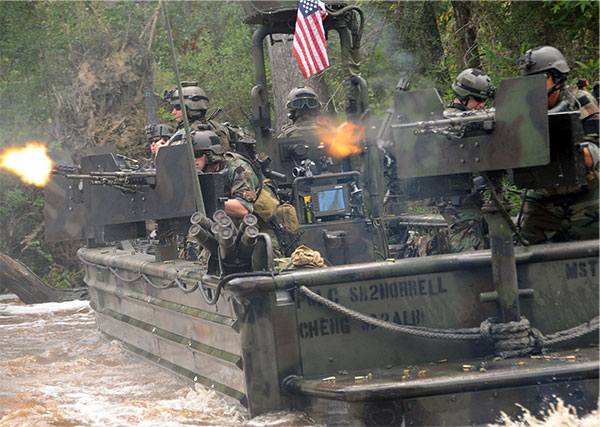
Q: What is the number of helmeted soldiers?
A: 6